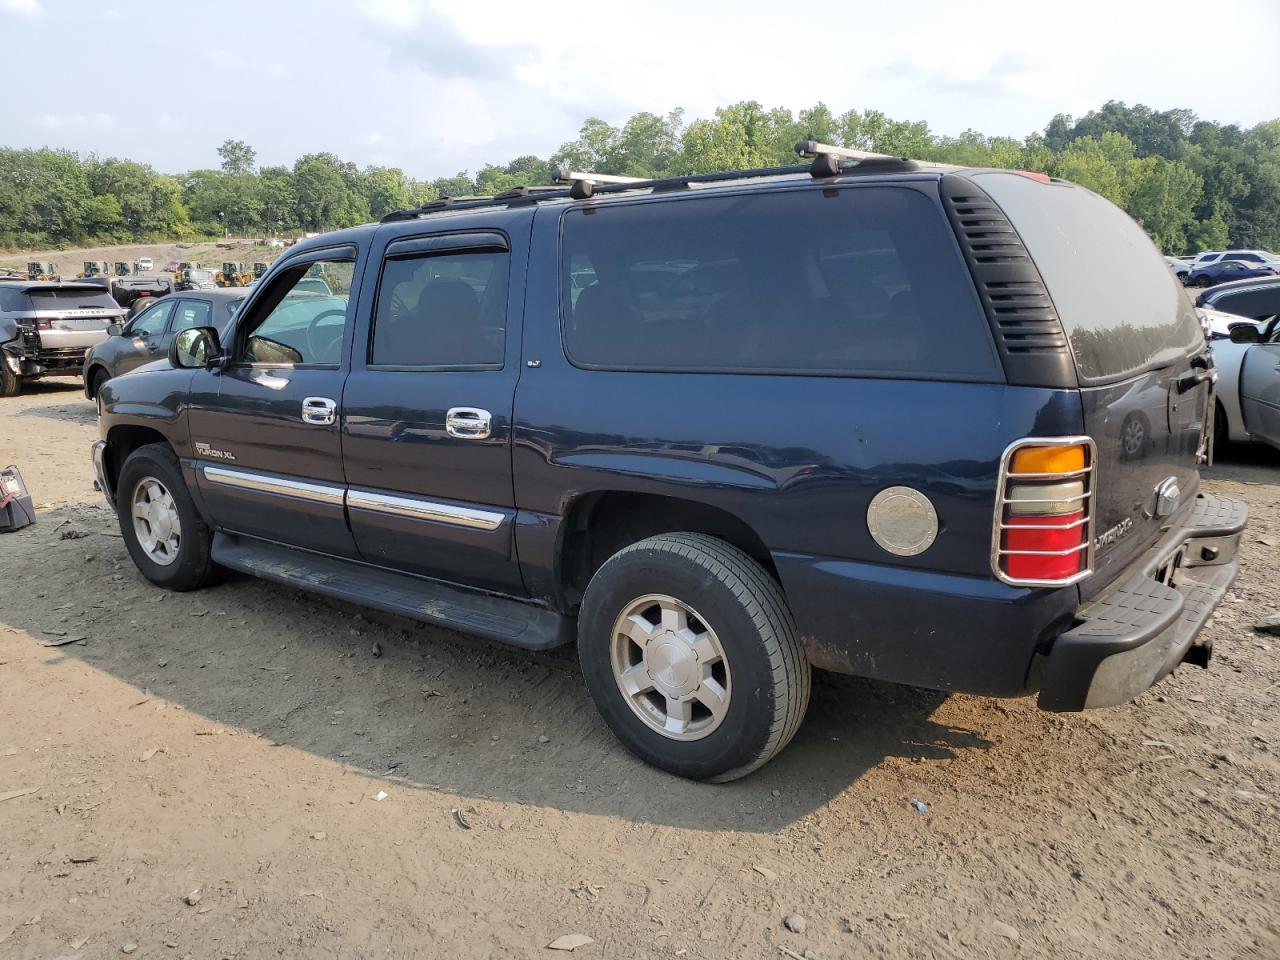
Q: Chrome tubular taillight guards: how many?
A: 1